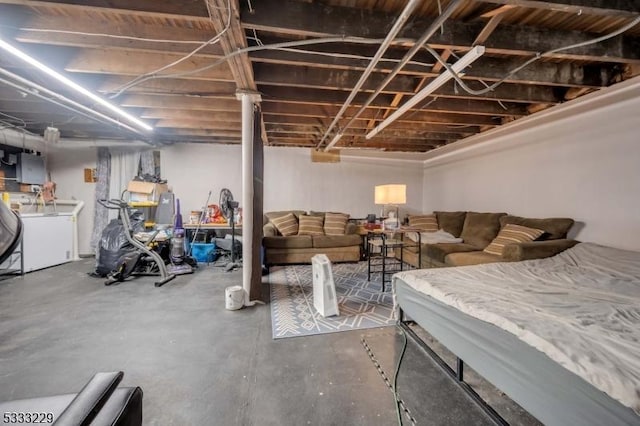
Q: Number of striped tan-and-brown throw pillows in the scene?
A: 5